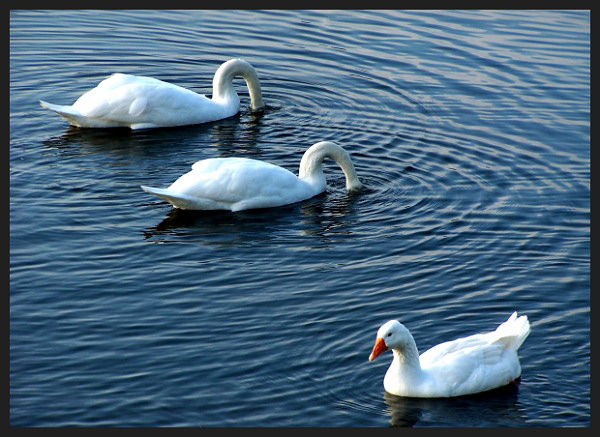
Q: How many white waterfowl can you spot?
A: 3